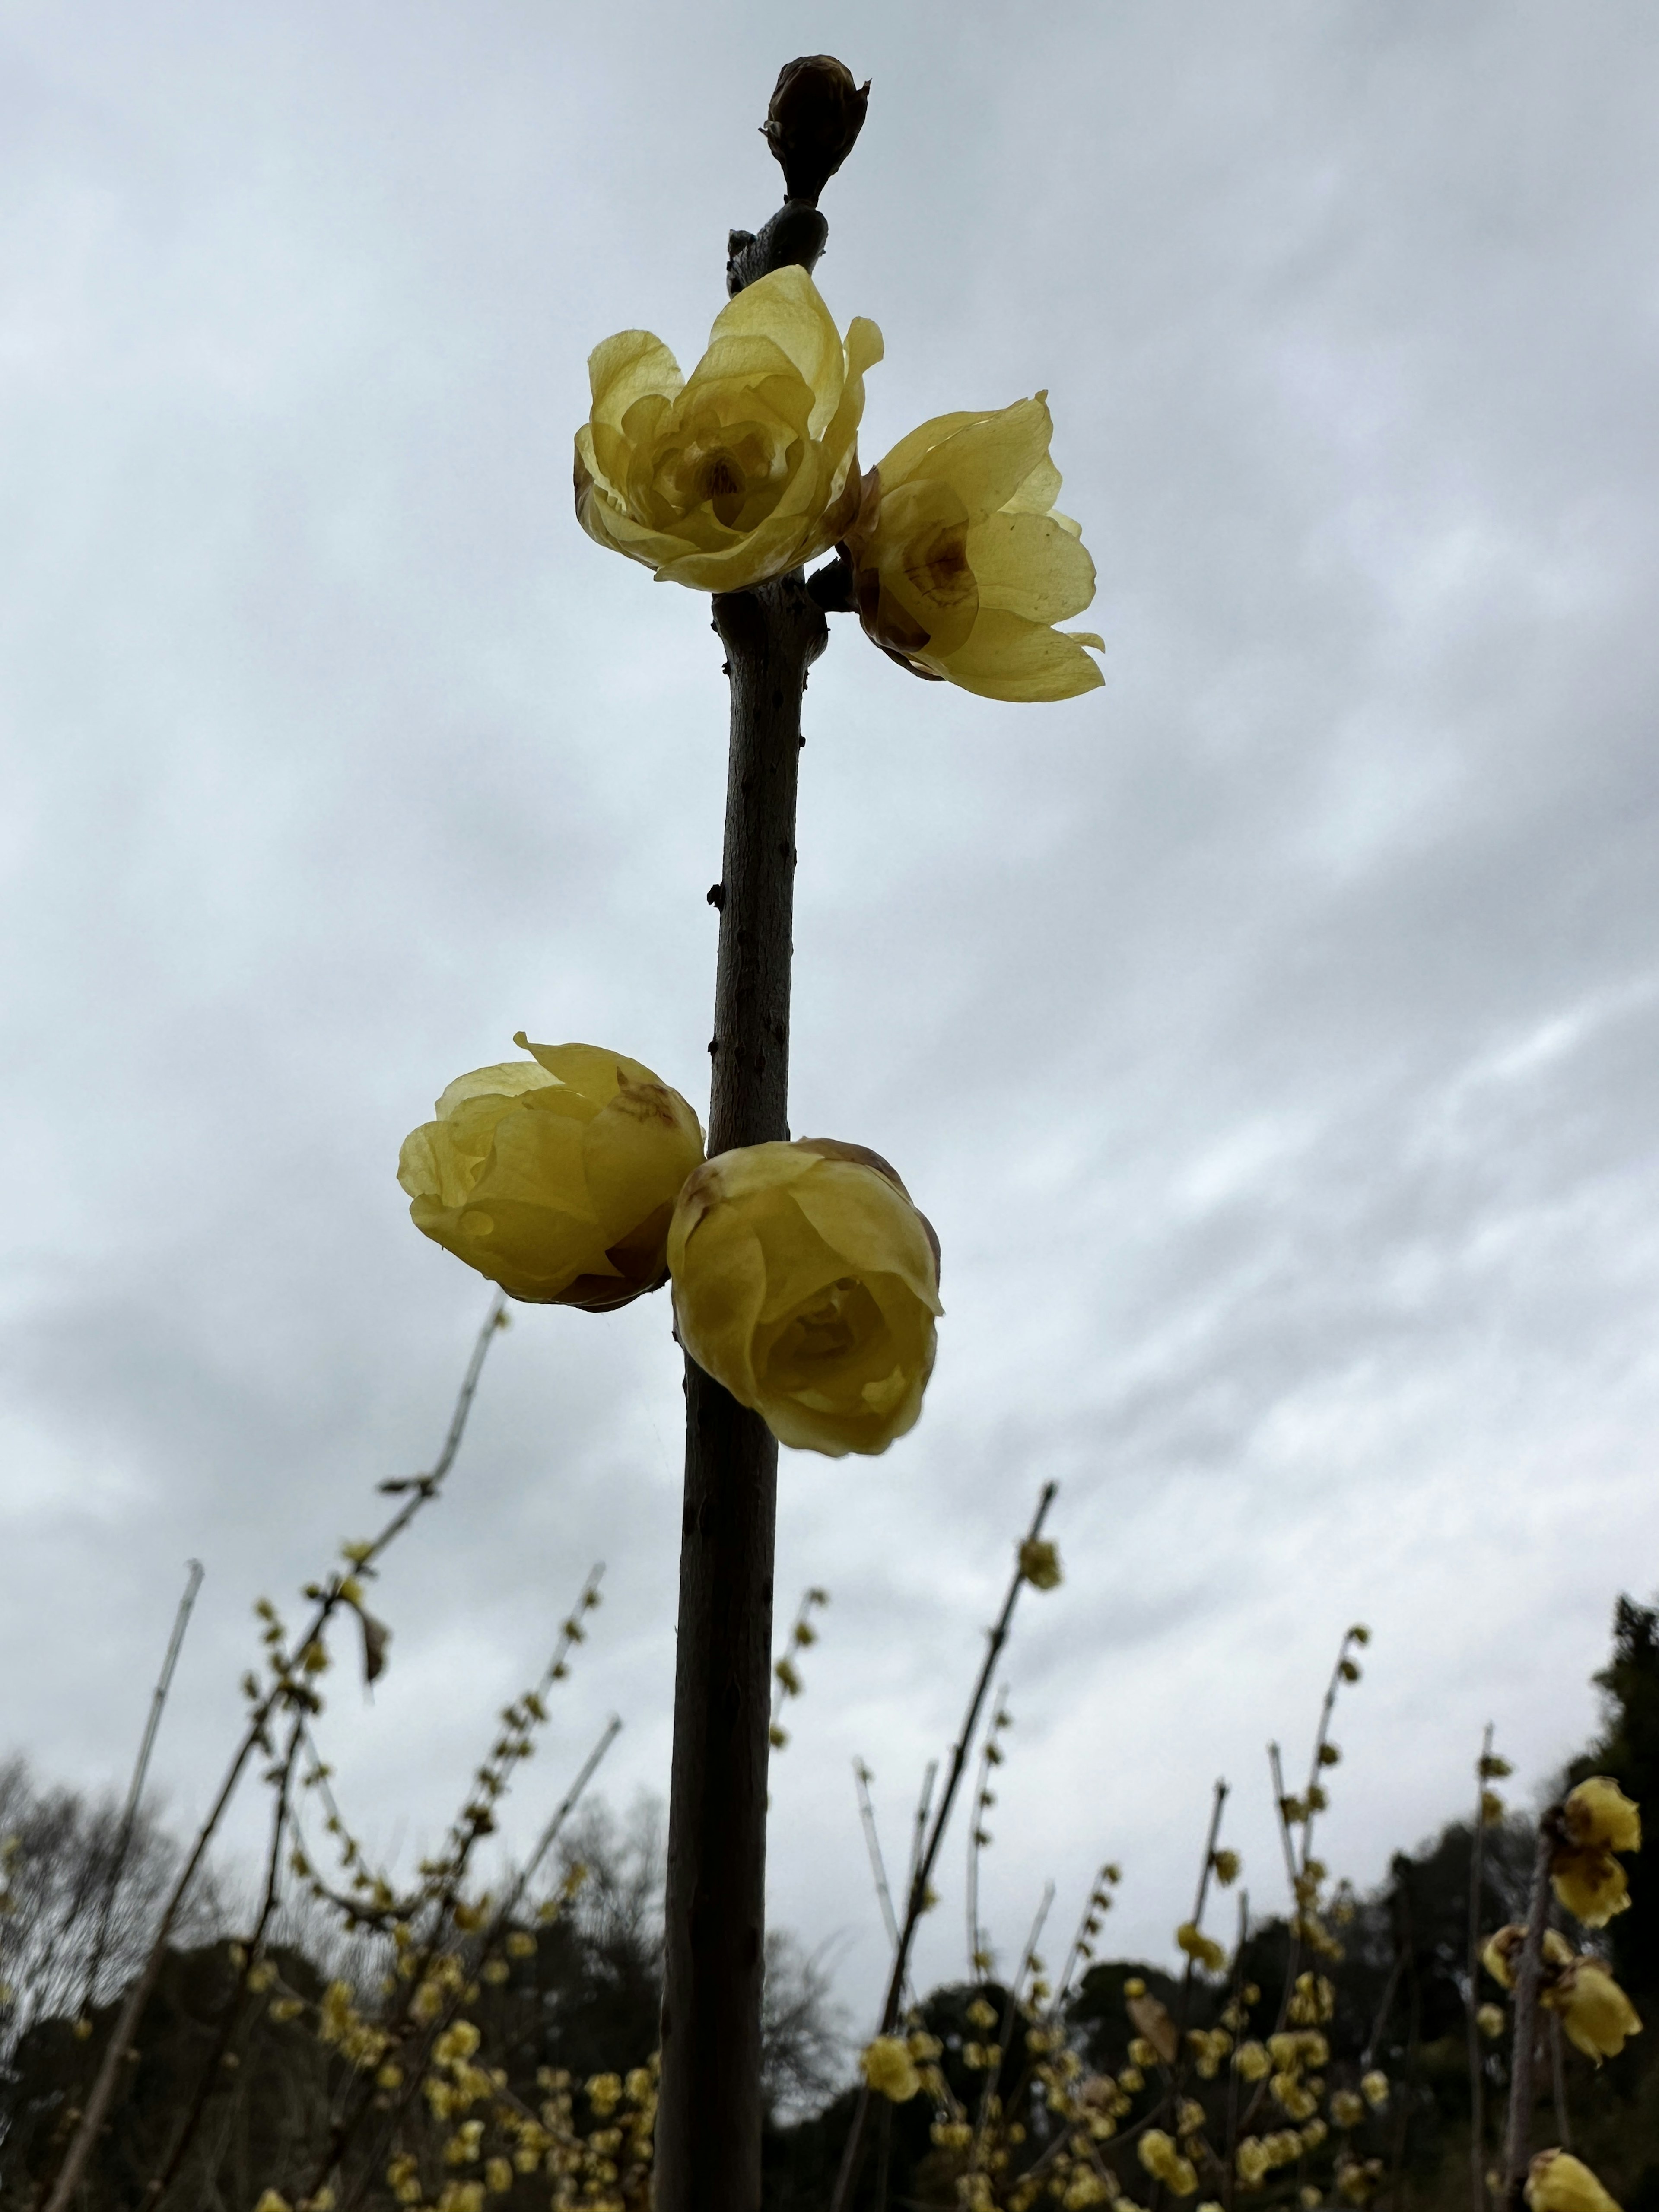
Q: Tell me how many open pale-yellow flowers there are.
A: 4